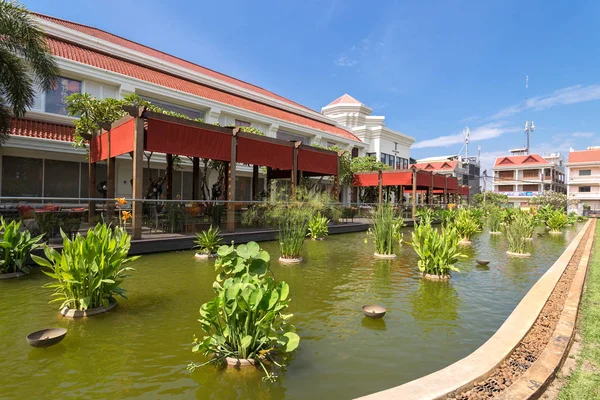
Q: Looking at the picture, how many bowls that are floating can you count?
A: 3